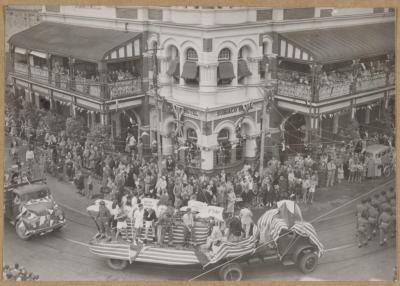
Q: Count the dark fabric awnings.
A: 4